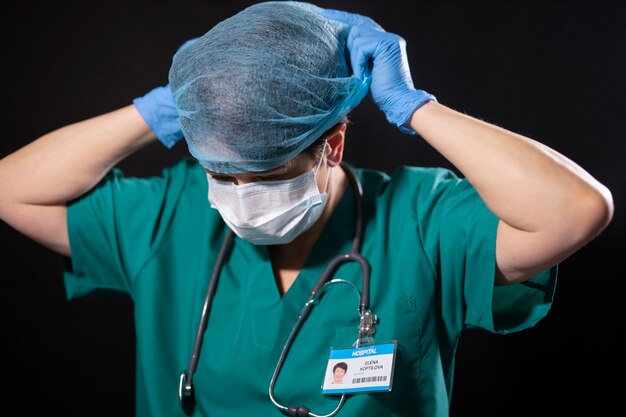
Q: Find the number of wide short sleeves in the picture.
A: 2